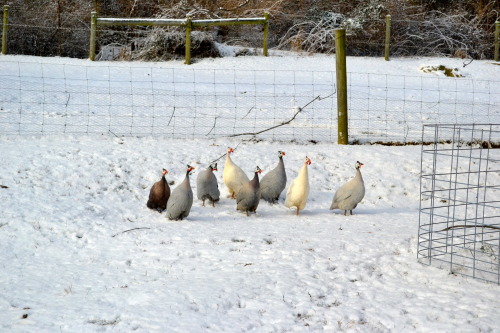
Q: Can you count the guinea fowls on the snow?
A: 8